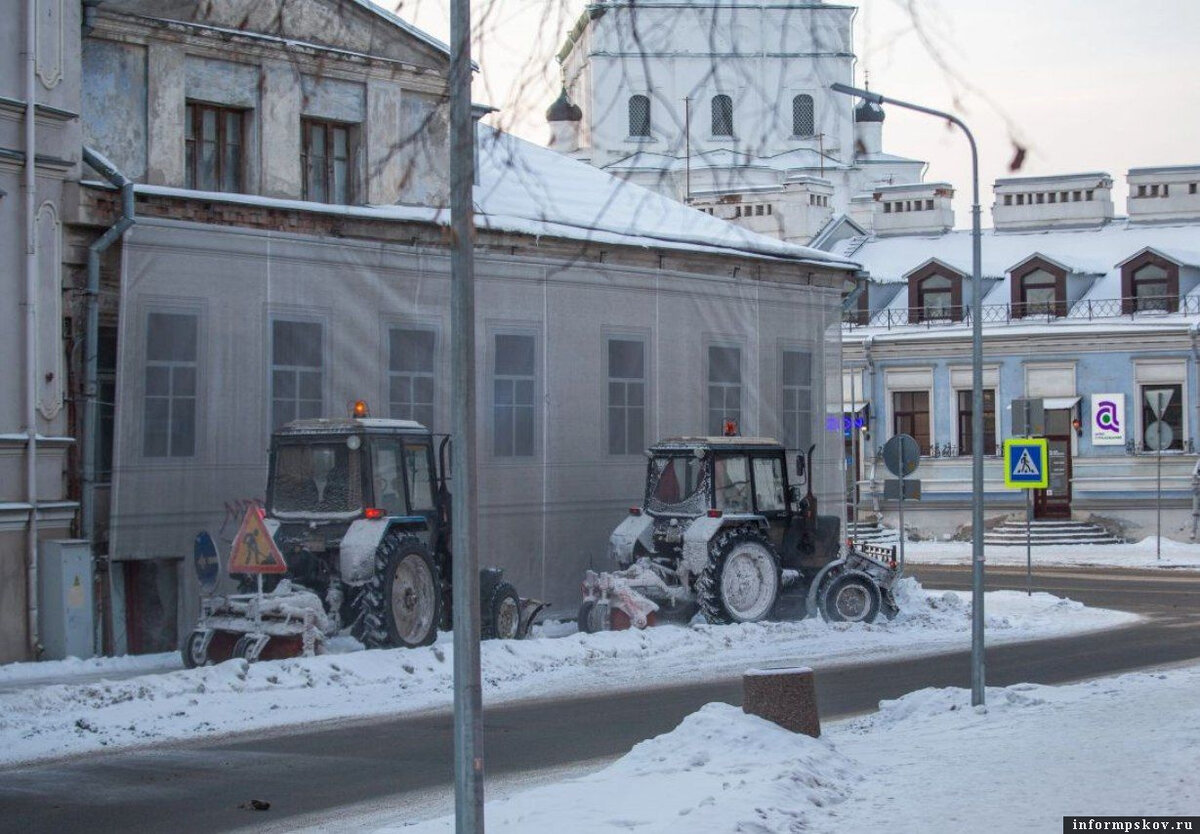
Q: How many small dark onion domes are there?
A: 2